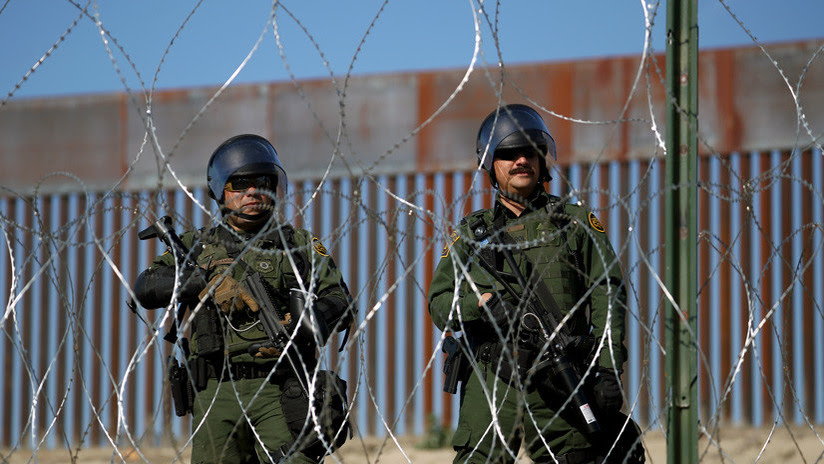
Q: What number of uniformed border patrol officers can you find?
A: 2